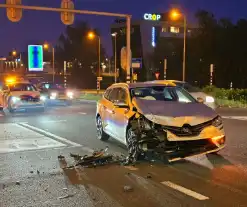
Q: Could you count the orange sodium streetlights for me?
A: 4